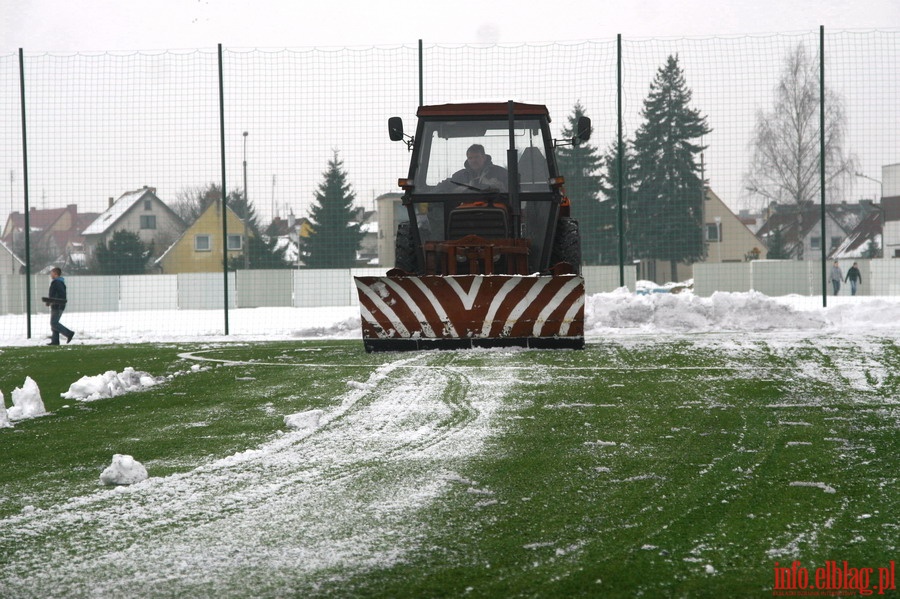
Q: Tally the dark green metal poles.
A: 5